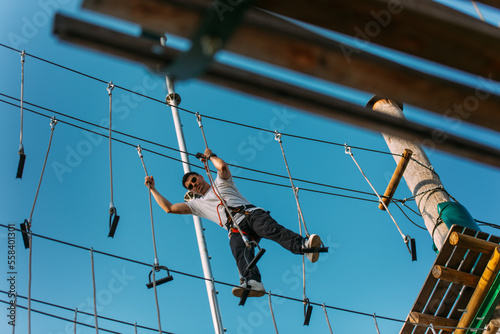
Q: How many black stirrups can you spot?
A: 9